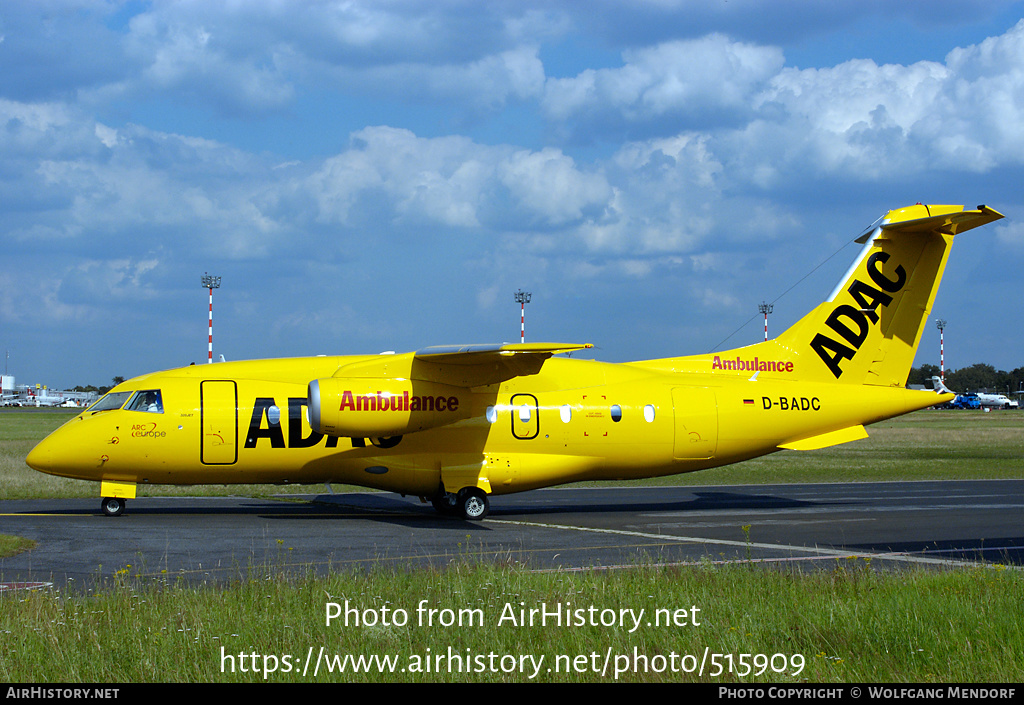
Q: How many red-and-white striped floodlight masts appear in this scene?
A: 4